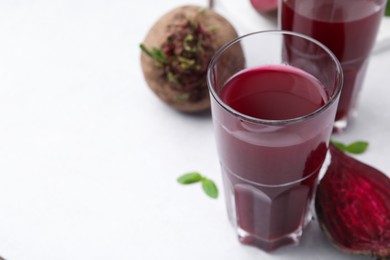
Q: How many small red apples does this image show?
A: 0